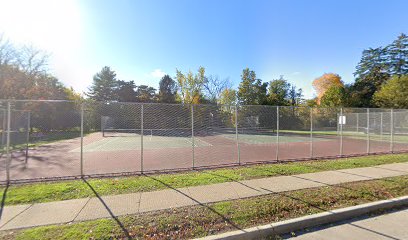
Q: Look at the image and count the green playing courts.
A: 2